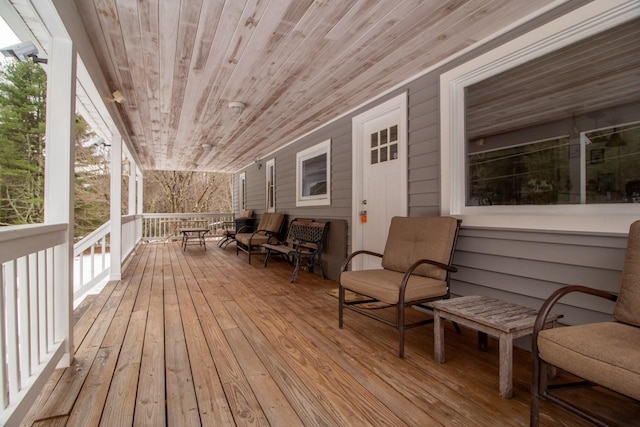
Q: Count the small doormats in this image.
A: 1